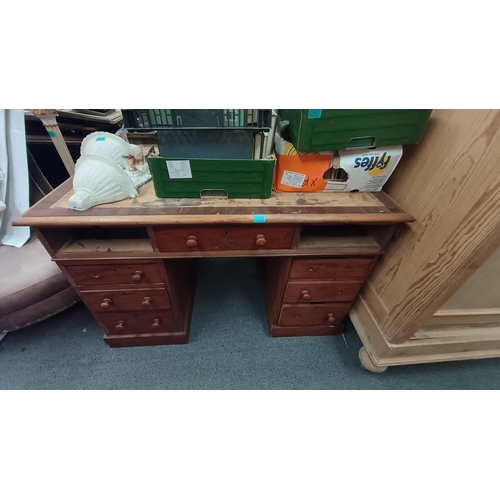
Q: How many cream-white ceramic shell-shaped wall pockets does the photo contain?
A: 2